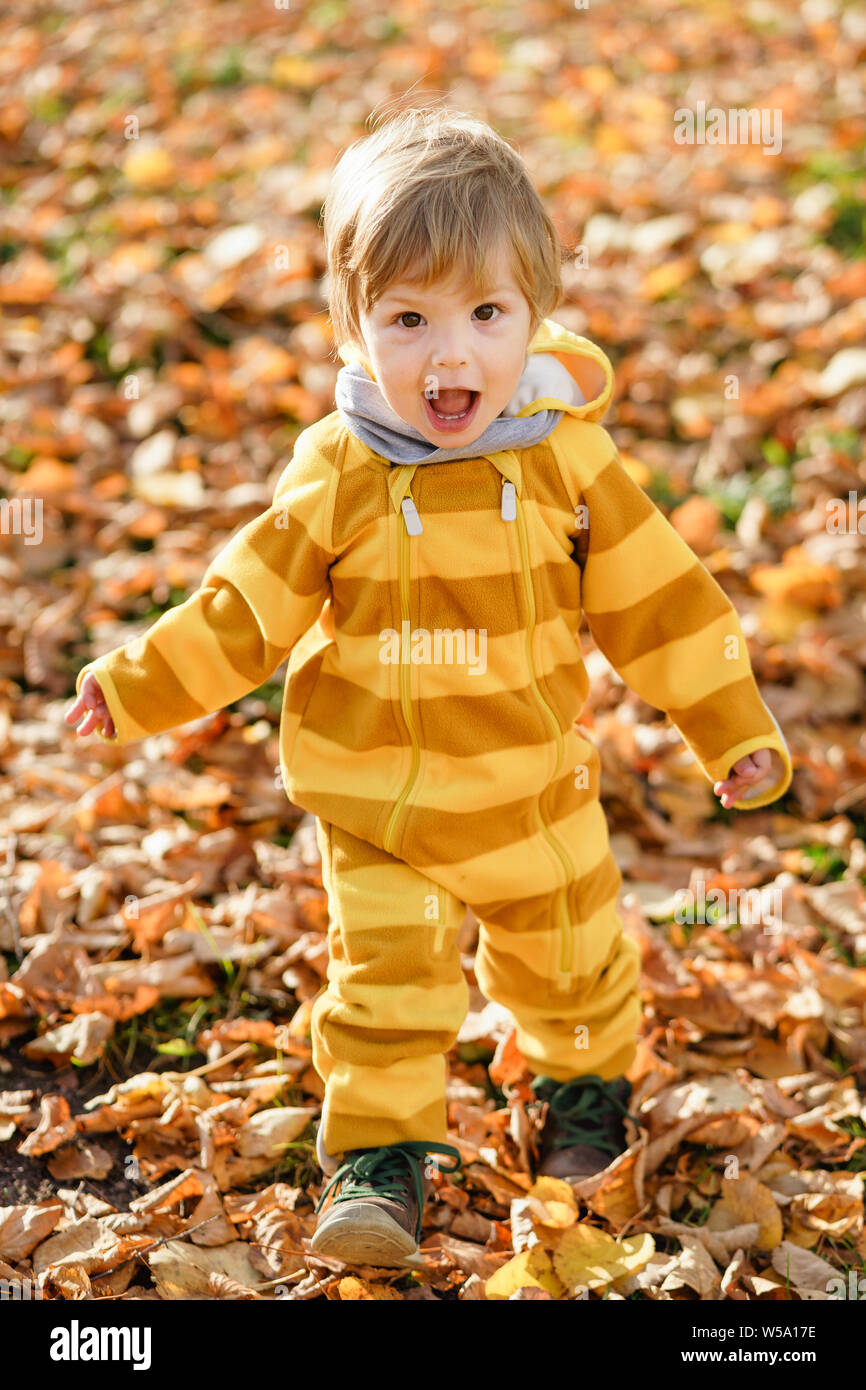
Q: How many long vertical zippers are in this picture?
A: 2